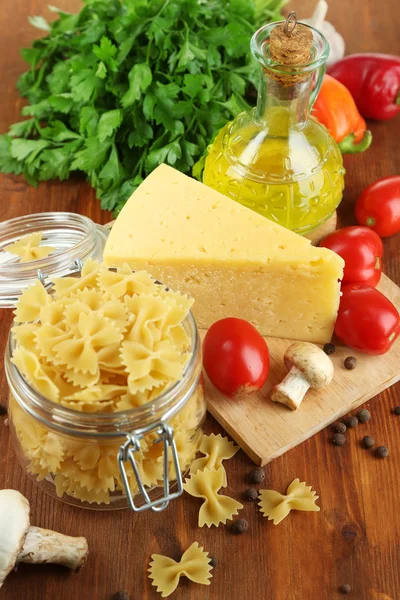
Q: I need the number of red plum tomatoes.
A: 4